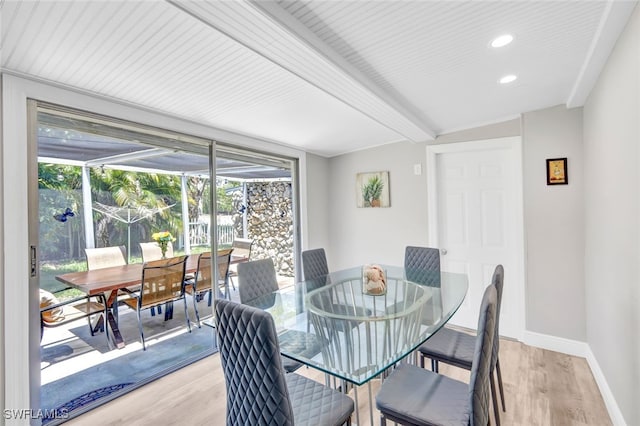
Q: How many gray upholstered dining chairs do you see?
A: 6